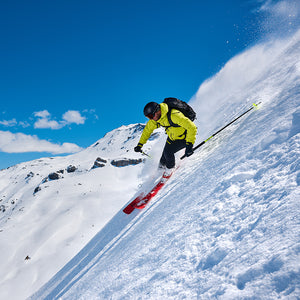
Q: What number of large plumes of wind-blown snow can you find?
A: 1